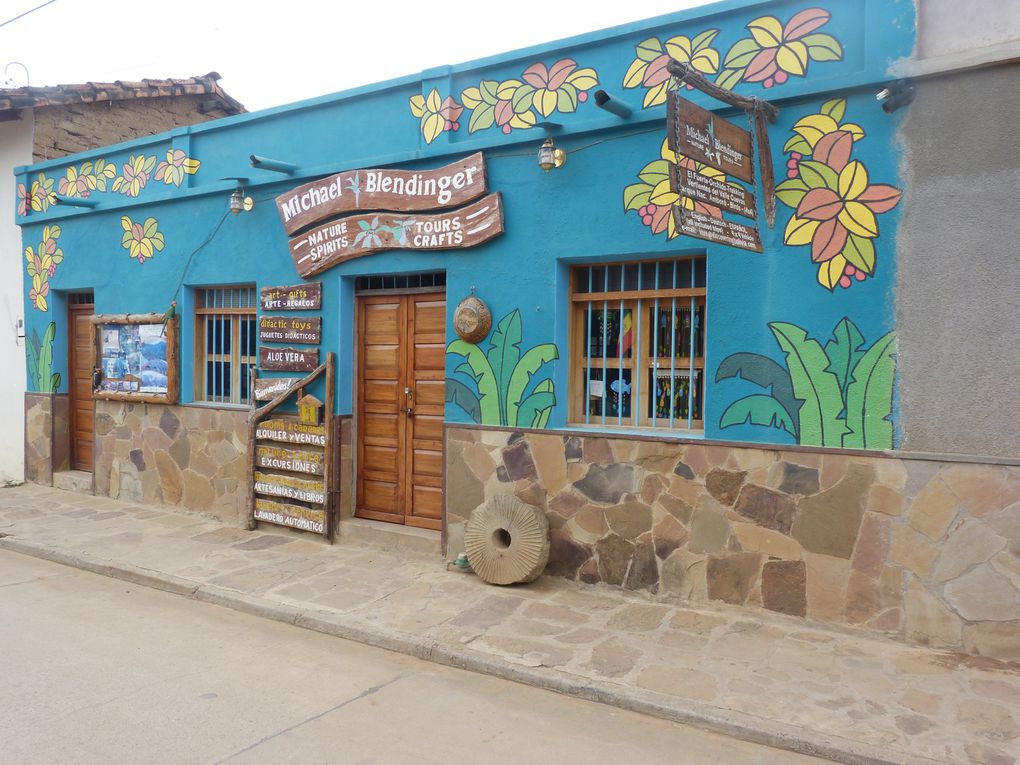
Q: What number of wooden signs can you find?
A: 13